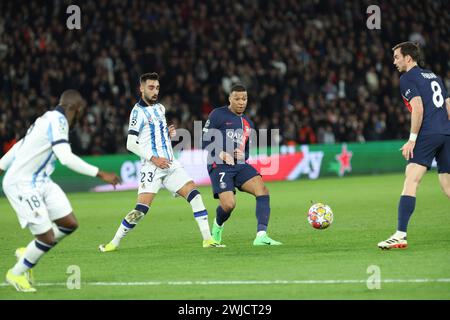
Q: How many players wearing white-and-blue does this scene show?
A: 2